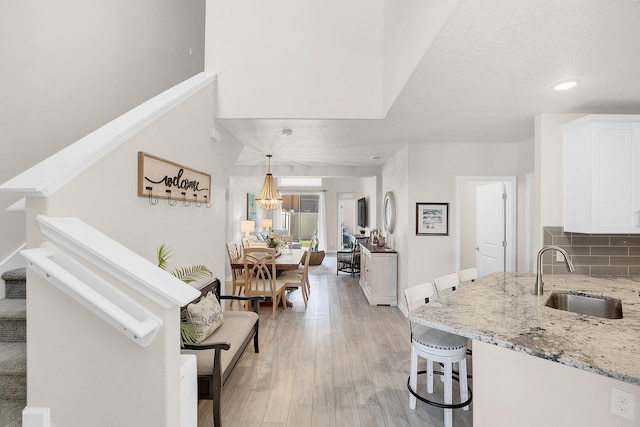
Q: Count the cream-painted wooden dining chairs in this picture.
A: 6